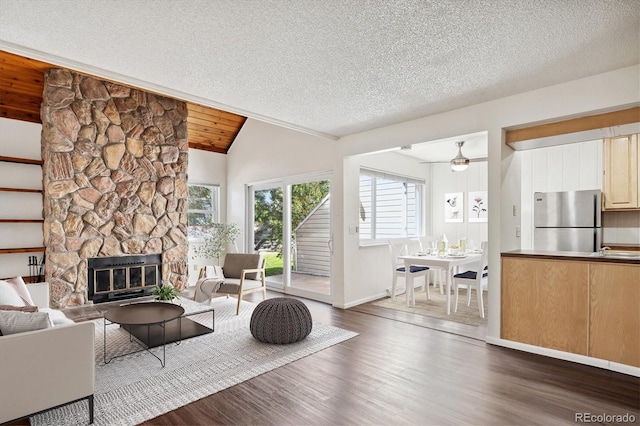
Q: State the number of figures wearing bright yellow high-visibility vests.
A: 0